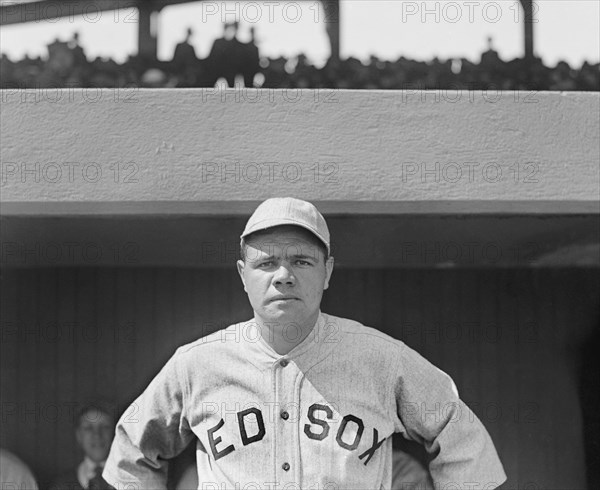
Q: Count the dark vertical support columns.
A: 3